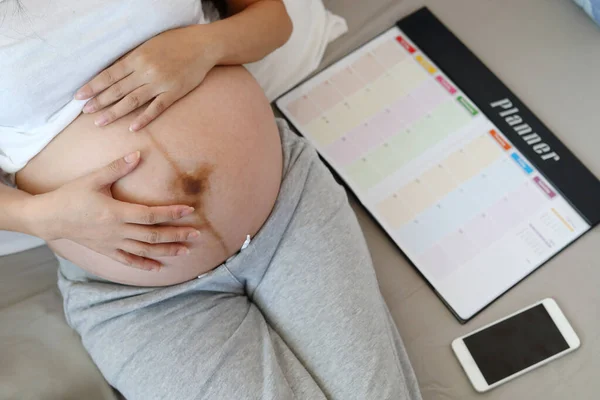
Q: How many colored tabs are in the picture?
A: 7